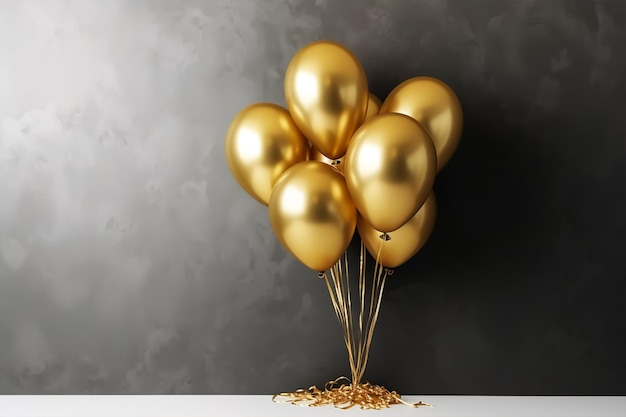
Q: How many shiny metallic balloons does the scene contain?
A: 7